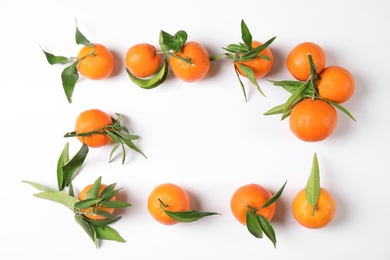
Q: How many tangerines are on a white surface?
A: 12